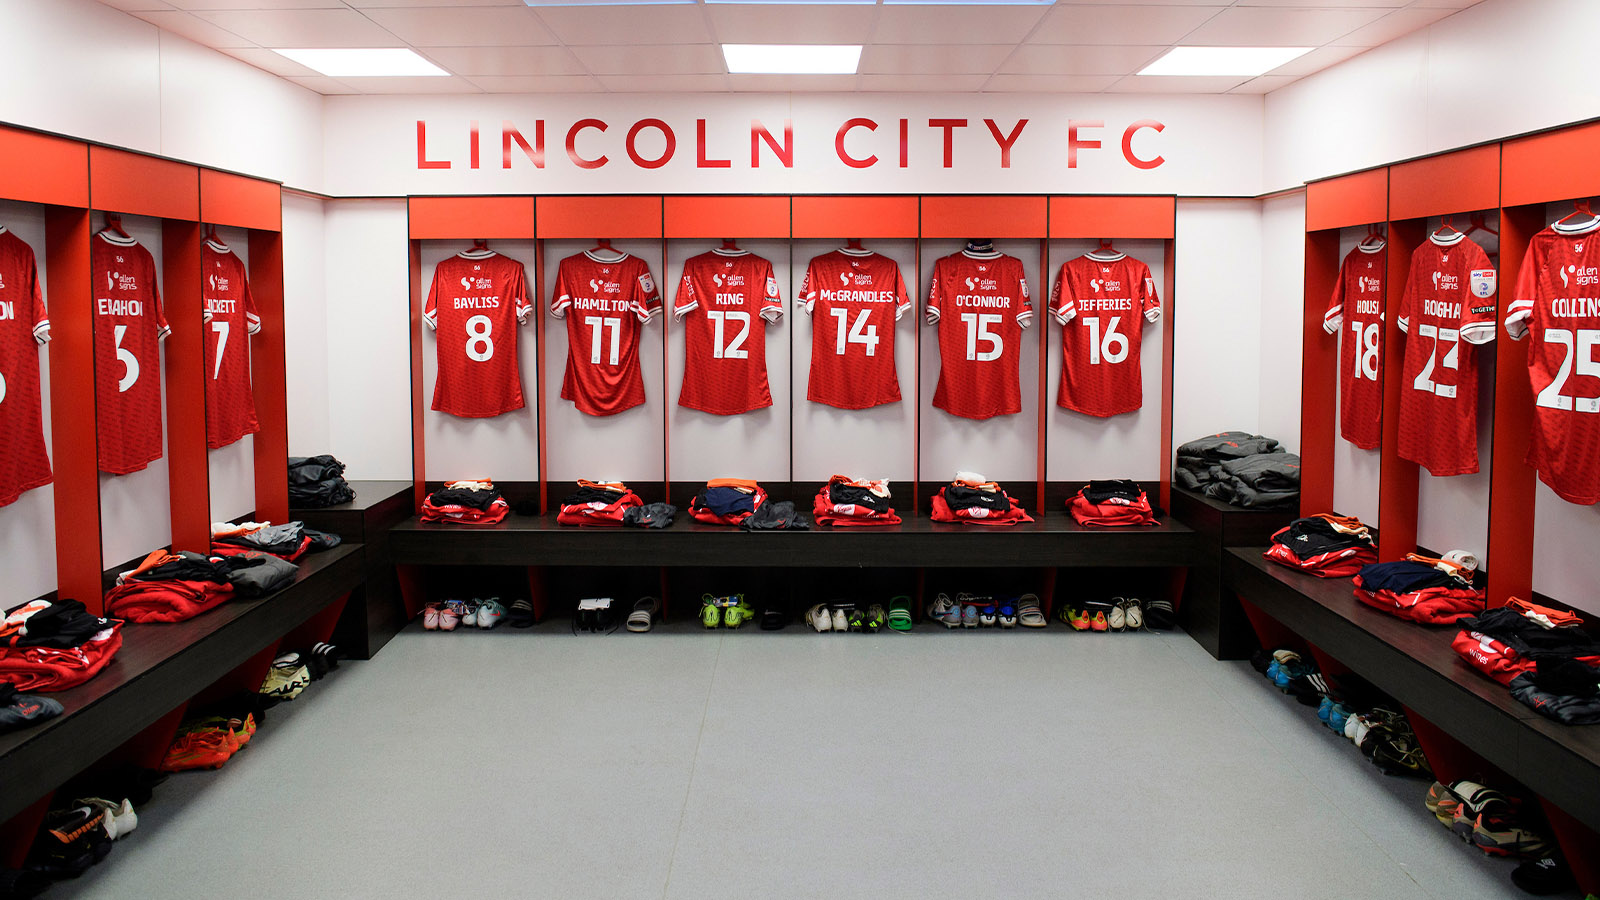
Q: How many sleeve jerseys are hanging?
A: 12